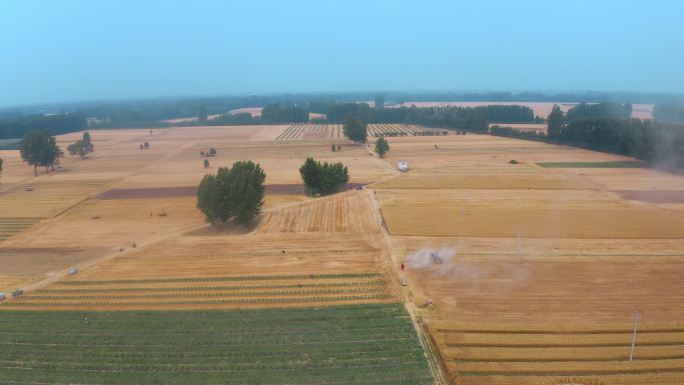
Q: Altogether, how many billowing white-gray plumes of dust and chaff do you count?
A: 1